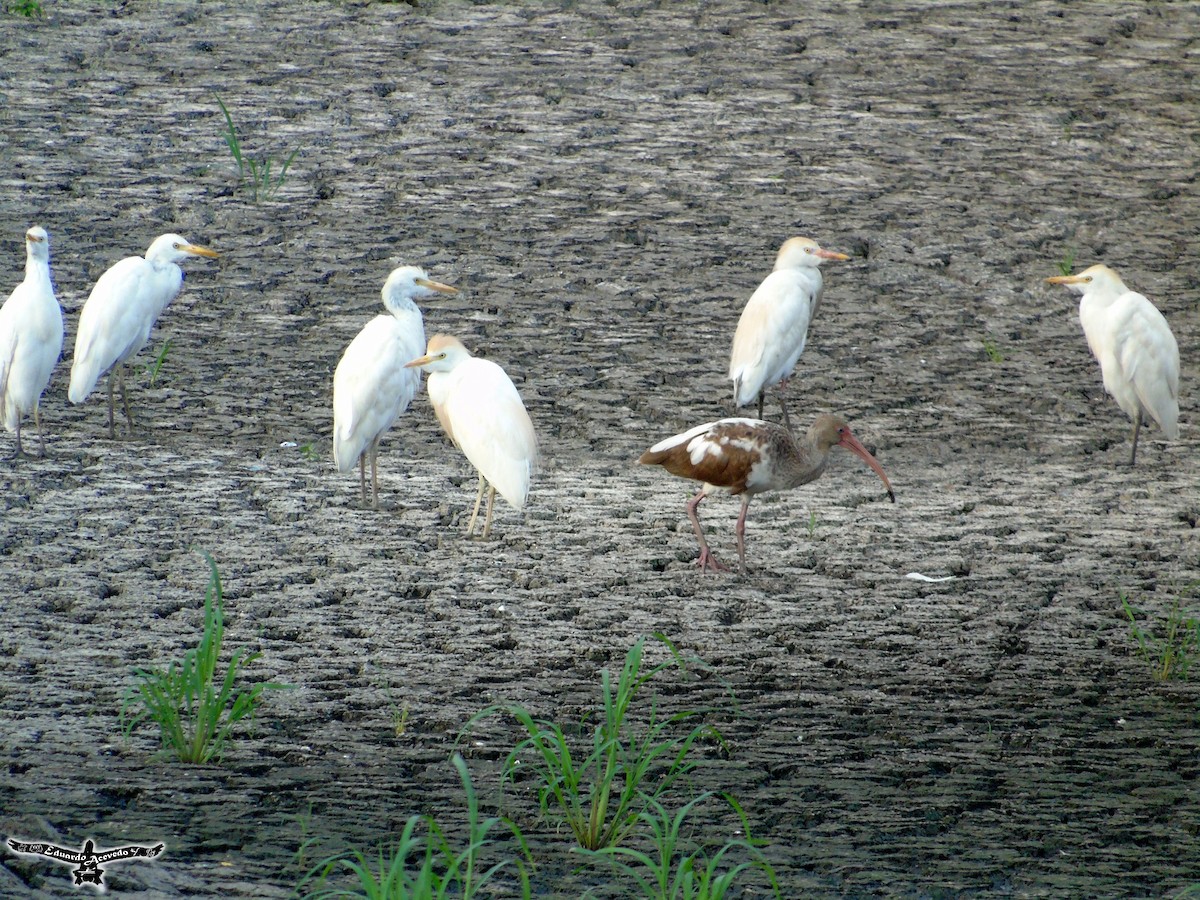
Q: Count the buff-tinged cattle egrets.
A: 3